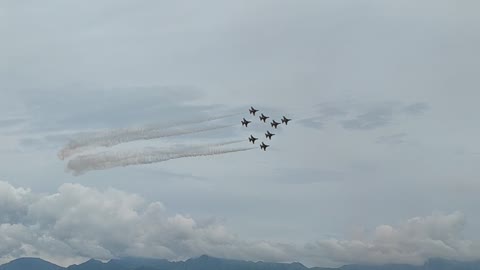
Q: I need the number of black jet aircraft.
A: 8